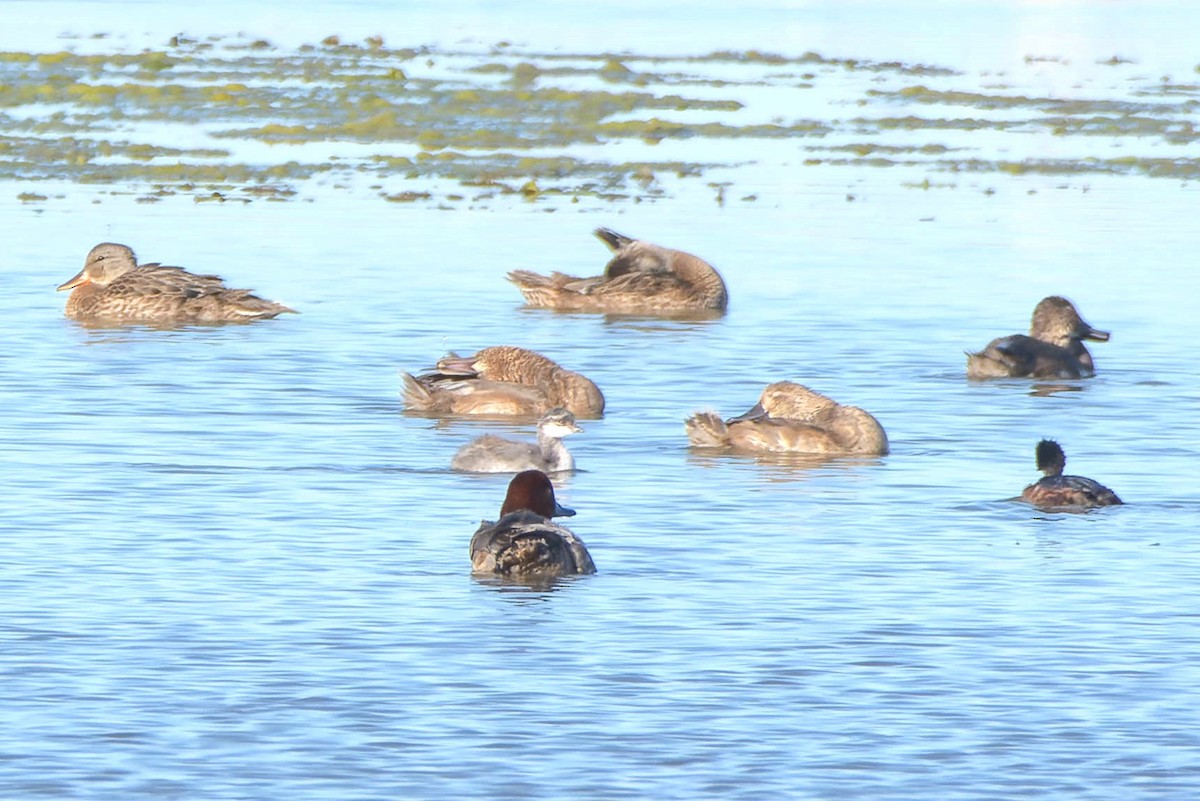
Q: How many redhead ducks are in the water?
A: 1